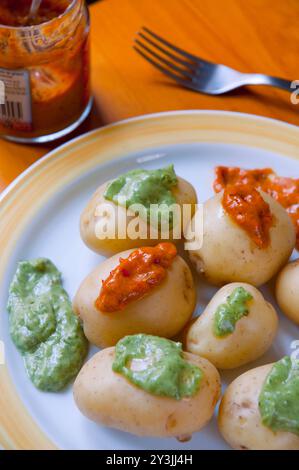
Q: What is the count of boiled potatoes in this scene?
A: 7